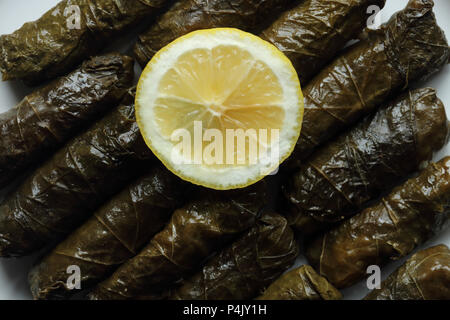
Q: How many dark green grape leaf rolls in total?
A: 13